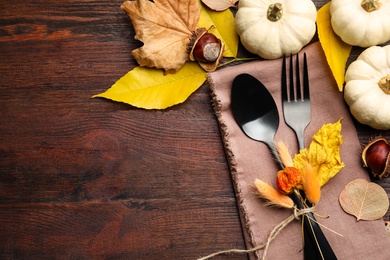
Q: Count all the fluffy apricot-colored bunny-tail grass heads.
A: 3